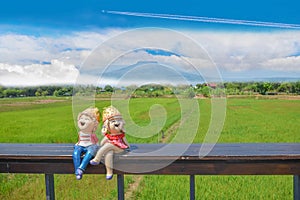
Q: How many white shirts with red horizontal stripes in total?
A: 1